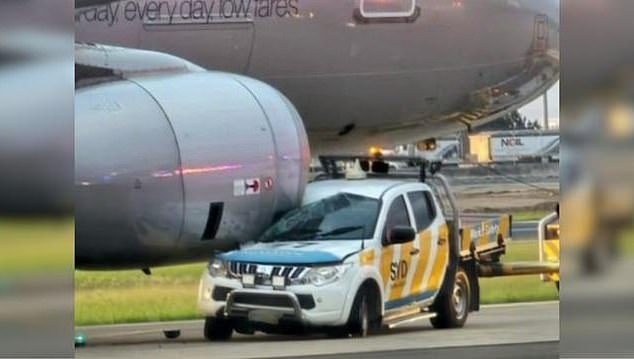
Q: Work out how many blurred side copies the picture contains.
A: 2